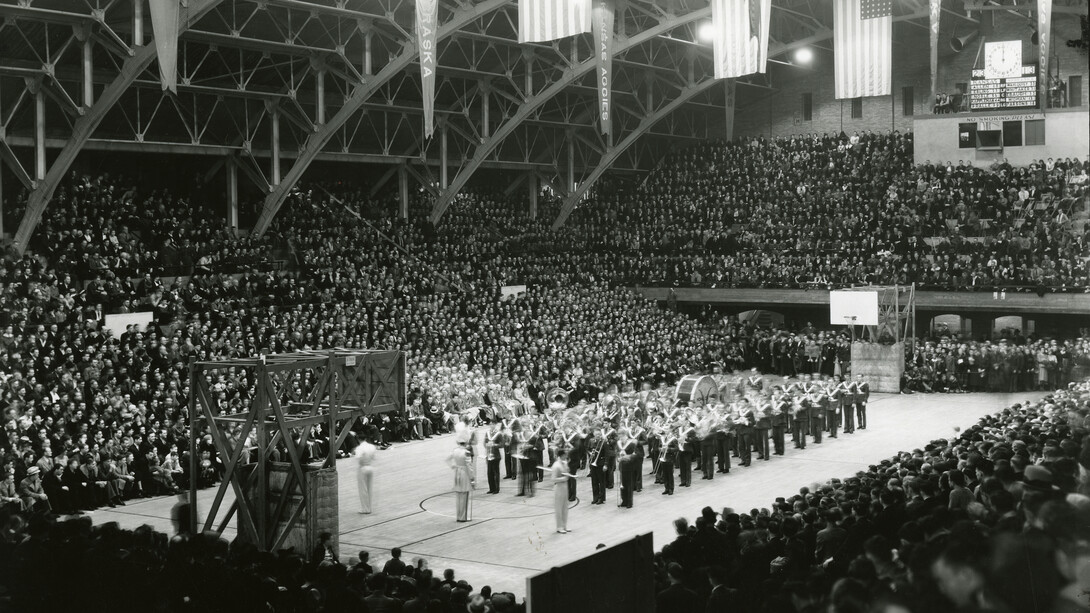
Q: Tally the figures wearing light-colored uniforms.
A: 3